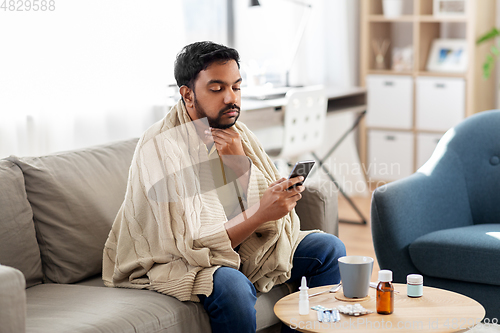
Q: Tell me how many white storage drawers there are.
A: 4